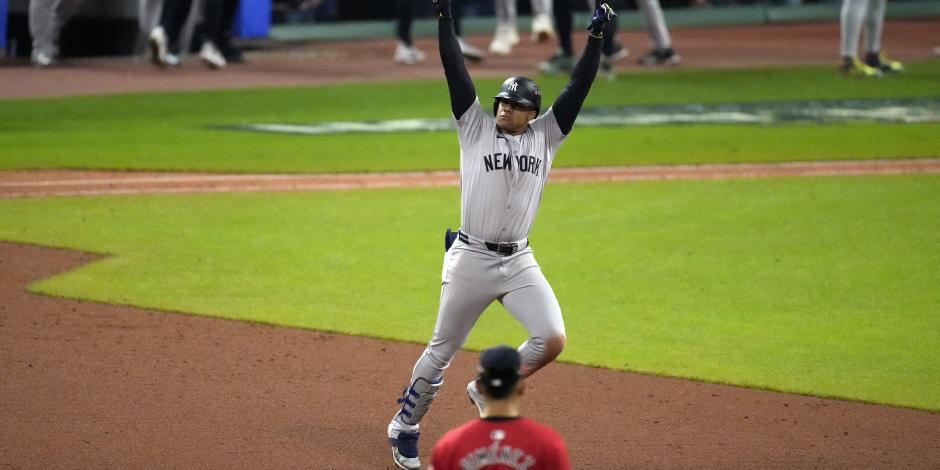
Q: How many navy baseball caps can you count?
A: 1